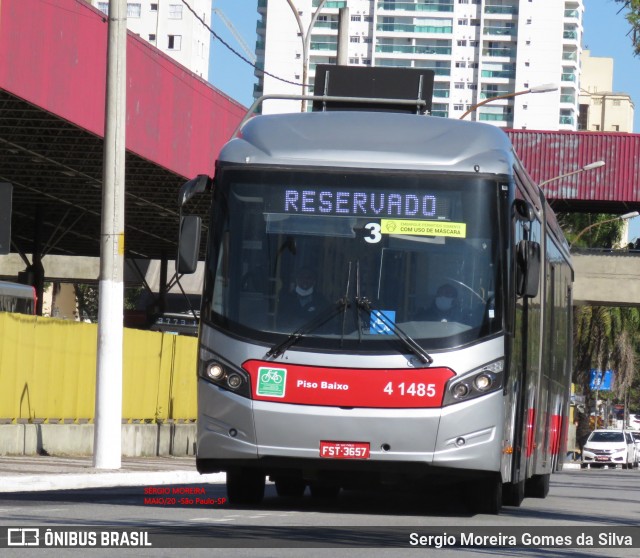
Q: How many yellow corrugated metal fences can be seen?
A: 1